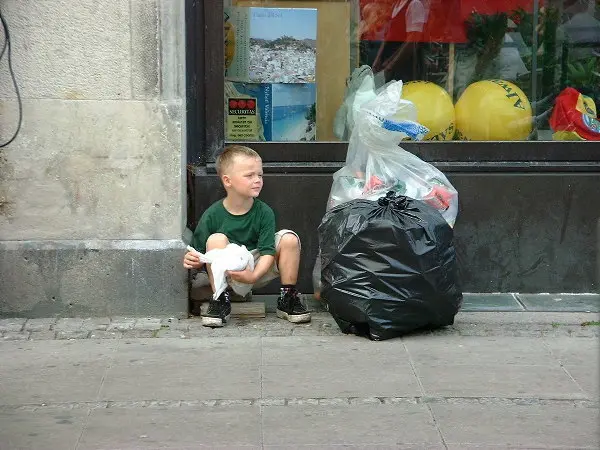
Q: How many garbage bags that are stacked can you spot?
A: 2